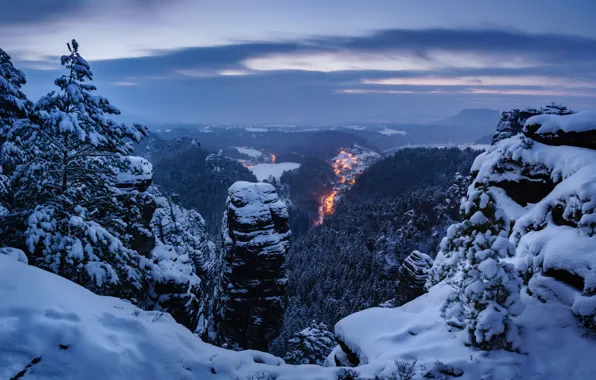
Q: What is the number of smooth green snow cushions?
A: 0